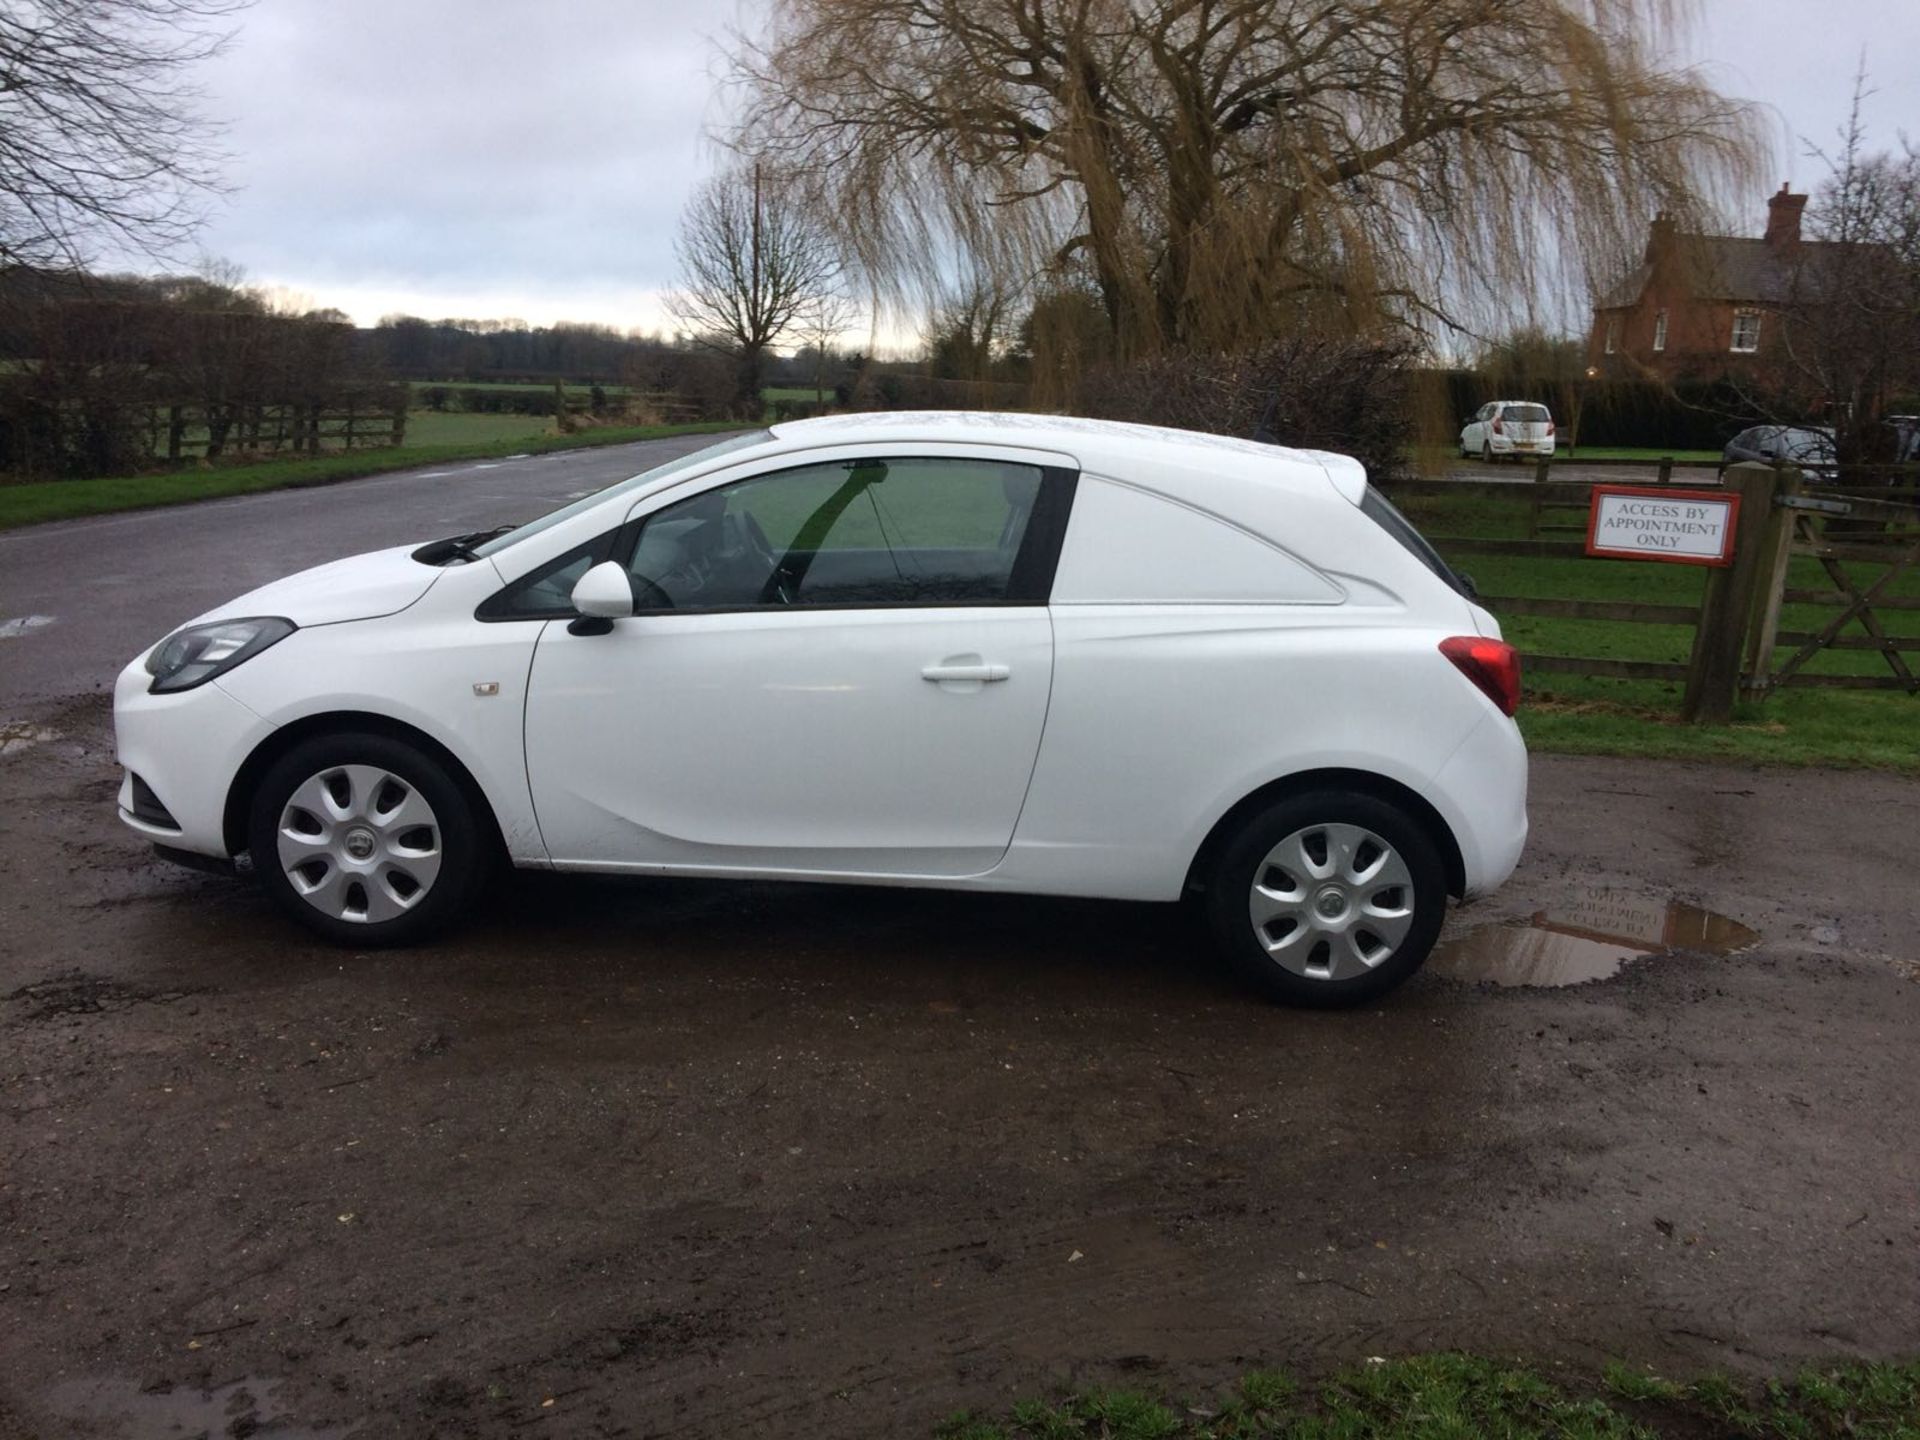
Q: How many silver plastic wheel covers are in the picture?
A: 2